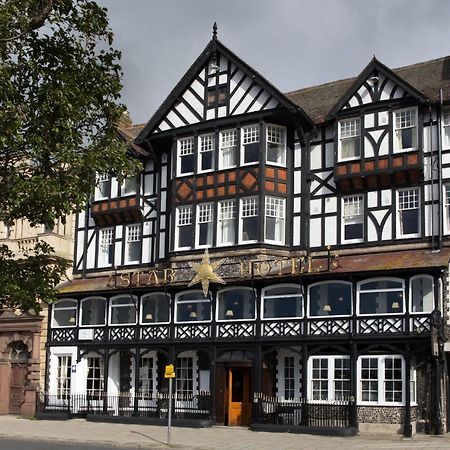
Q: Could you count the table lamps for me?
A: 6